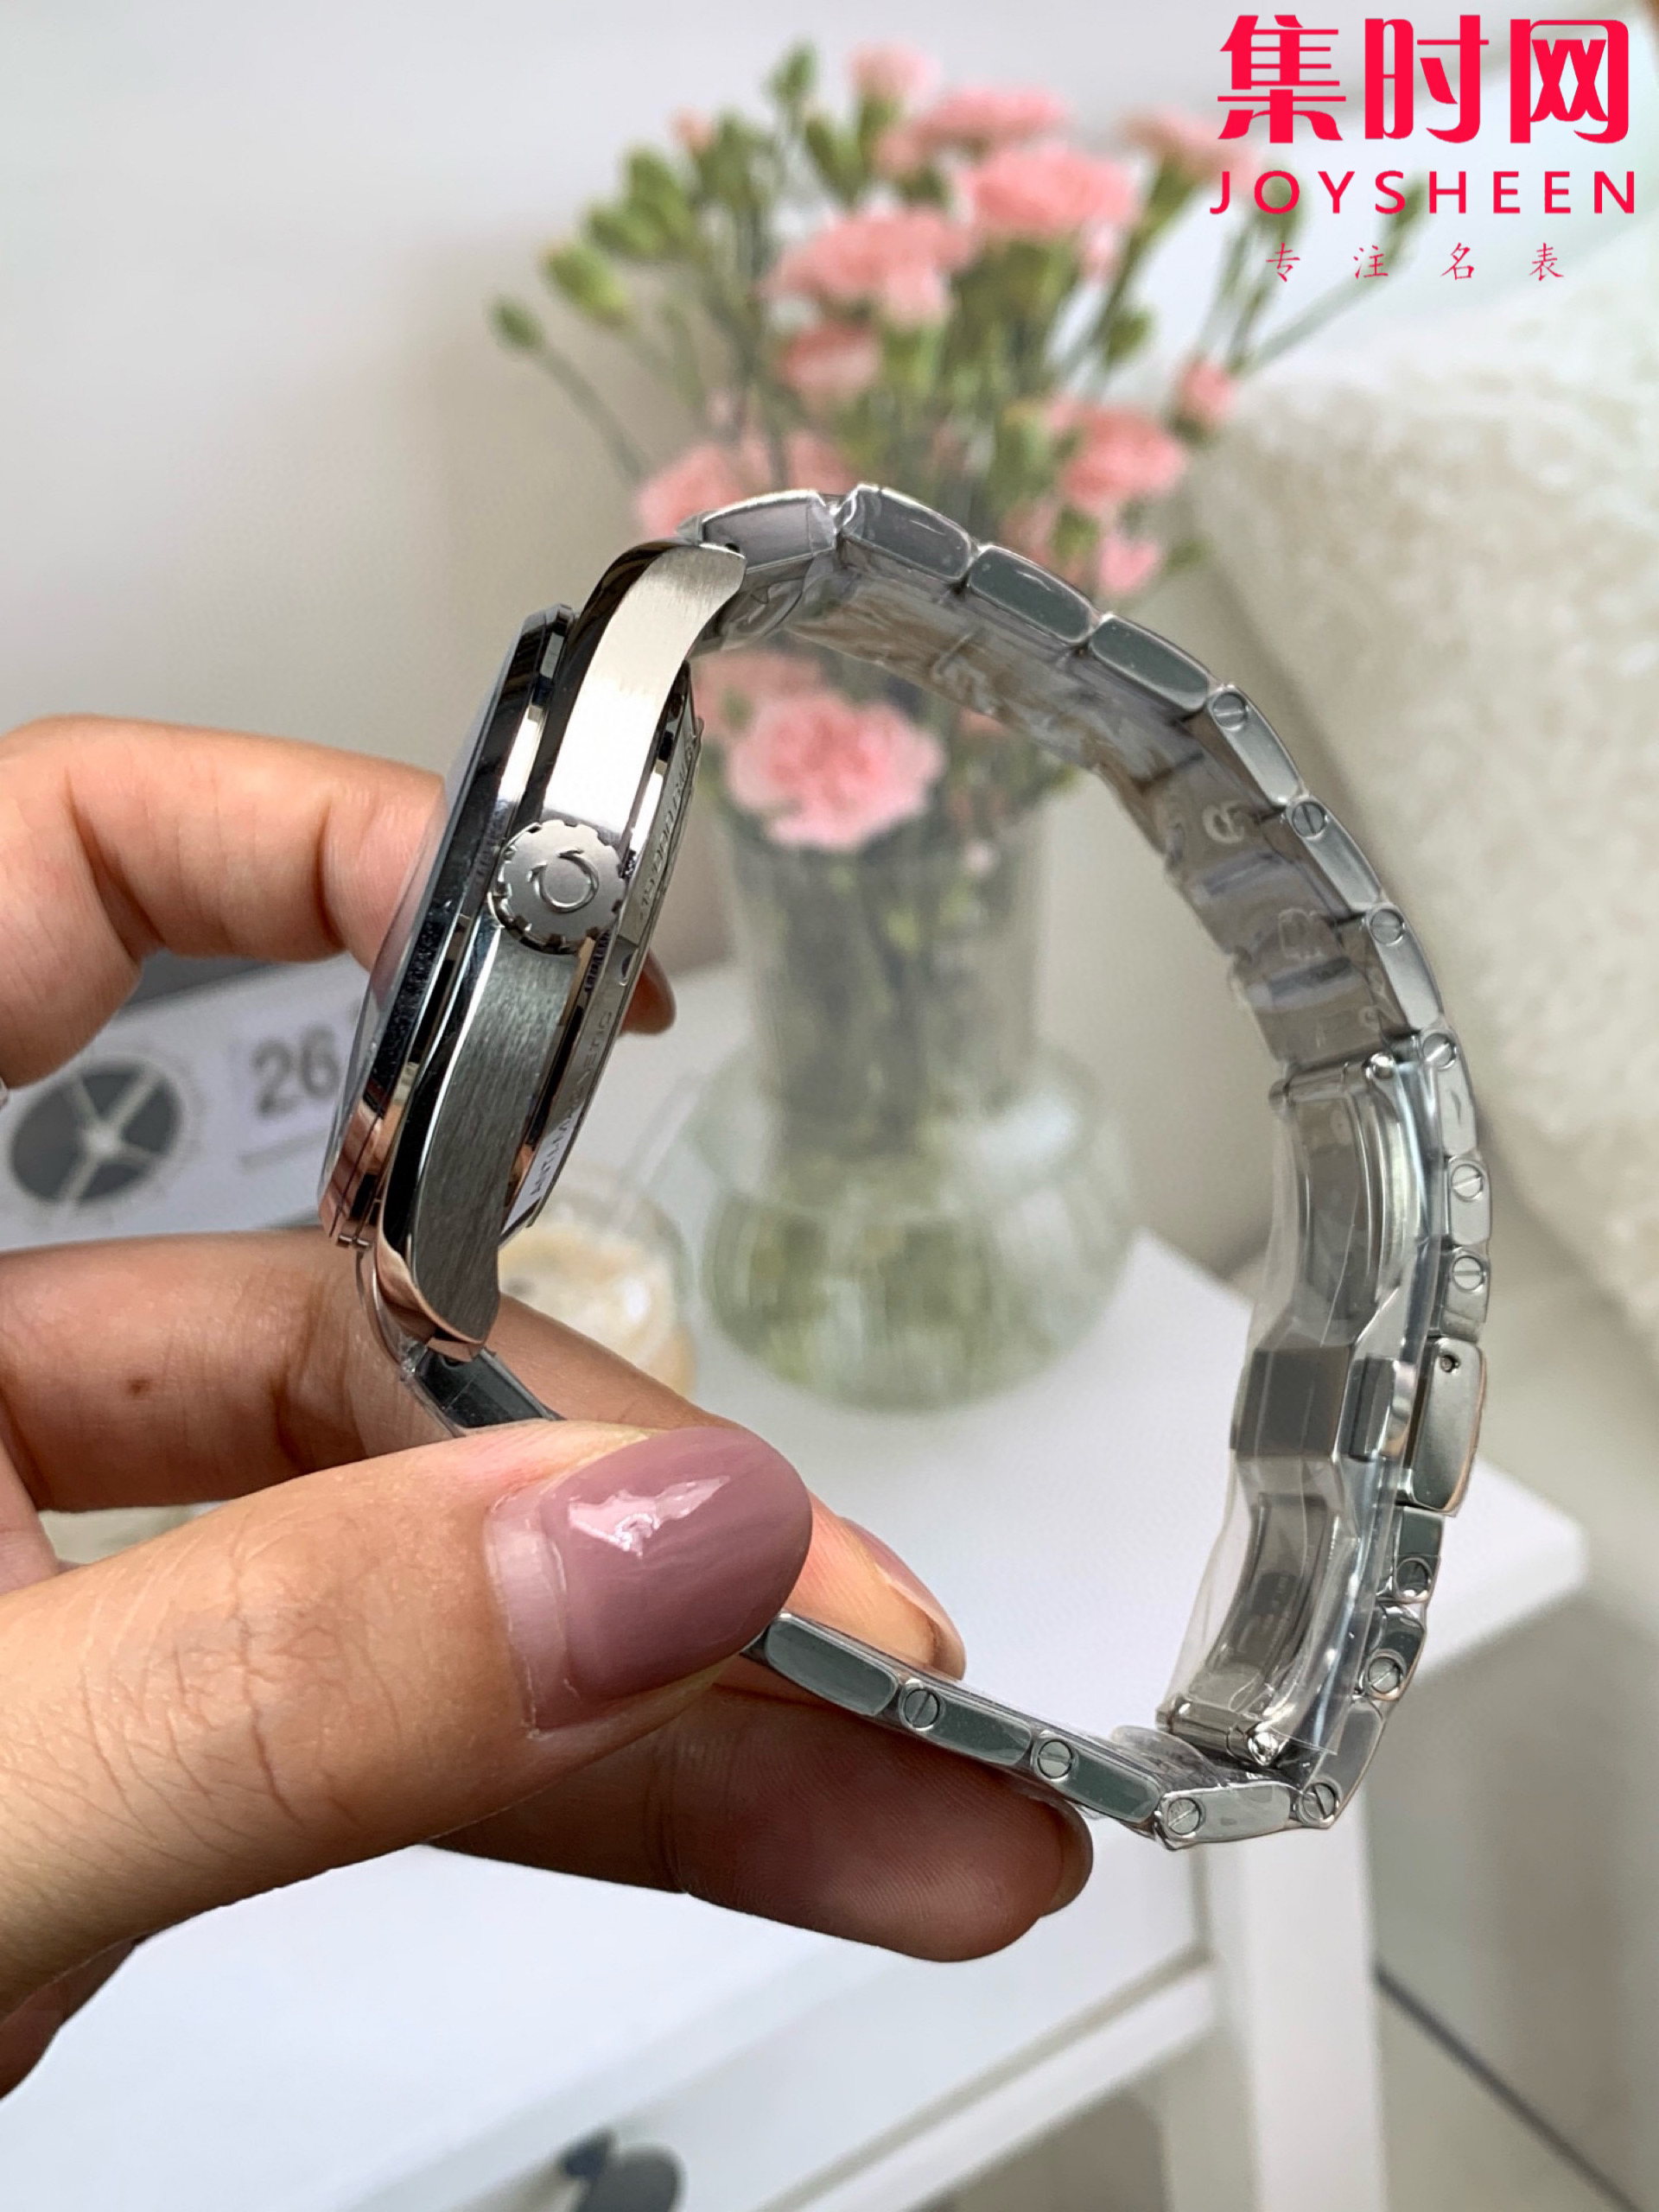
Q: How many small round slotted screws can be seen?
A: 12